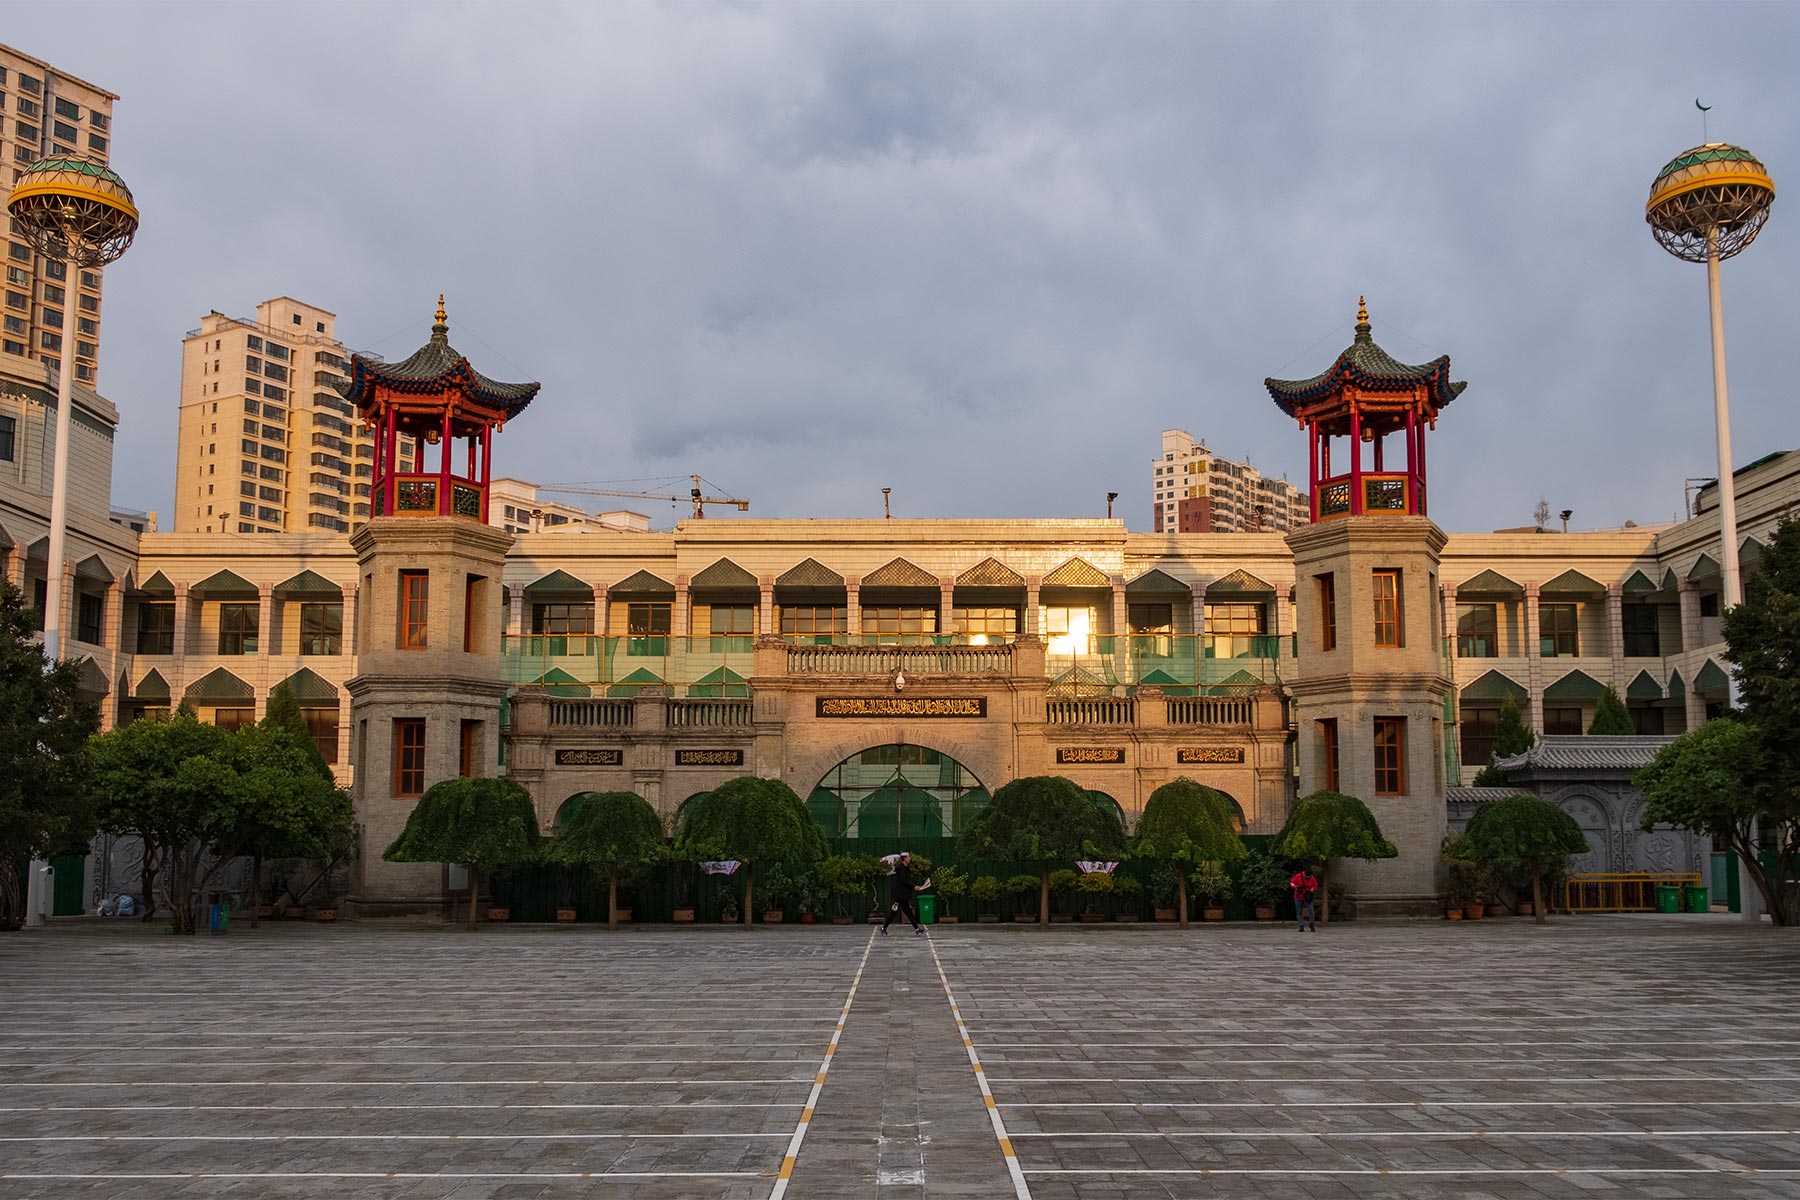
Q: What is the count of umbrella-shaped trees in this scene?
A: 7